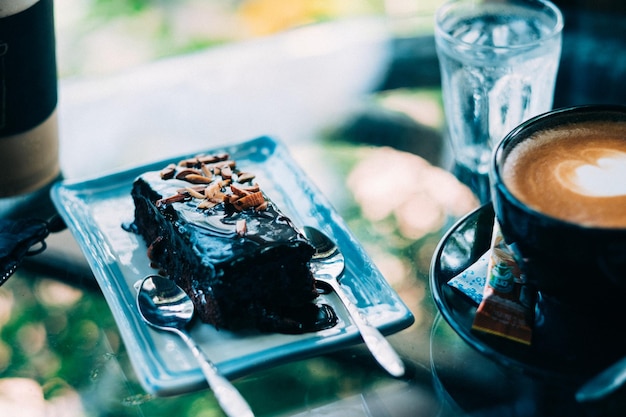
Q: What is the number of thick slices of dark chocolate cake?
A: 1